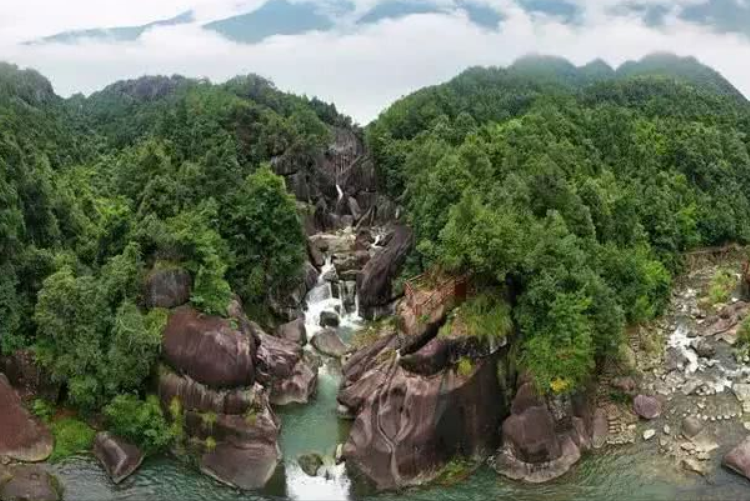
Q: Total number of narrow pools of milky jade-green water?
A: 1